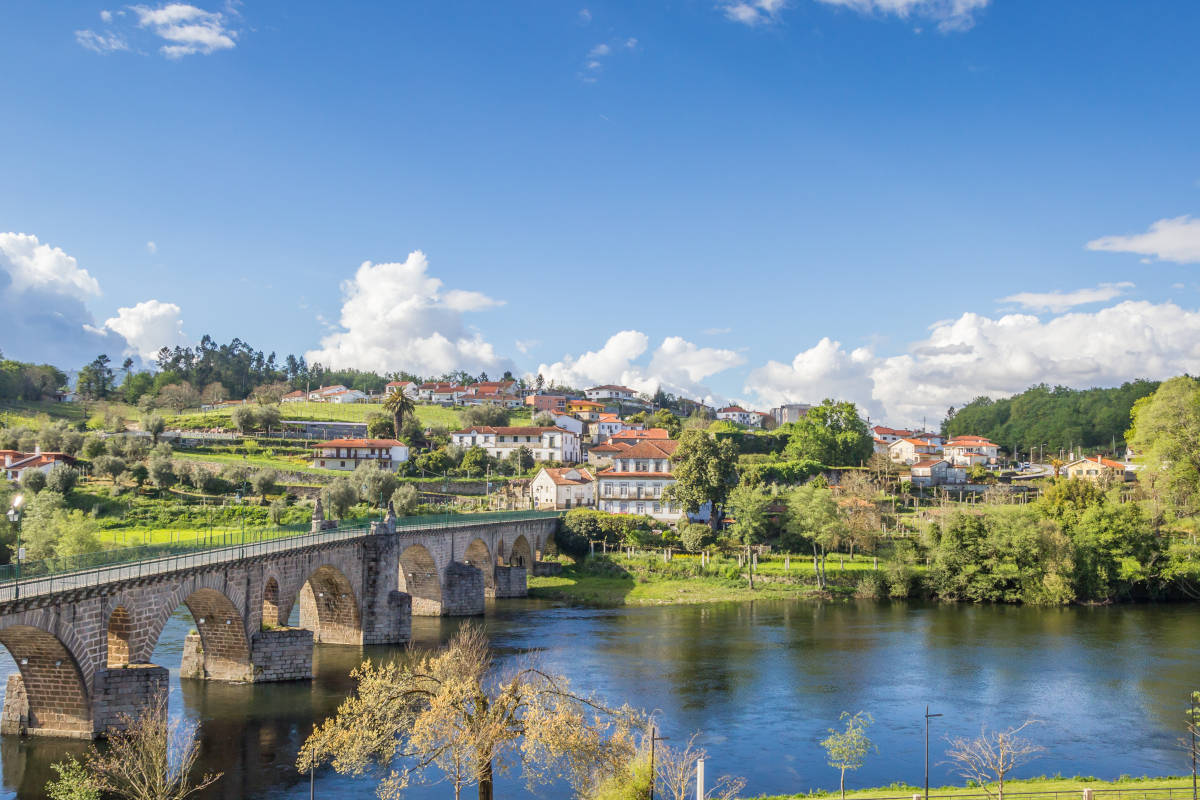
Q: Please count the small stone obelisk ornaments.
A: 2